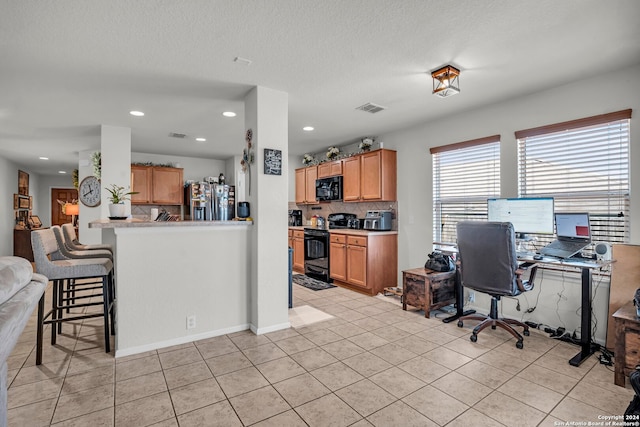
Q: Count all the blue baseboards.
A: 0